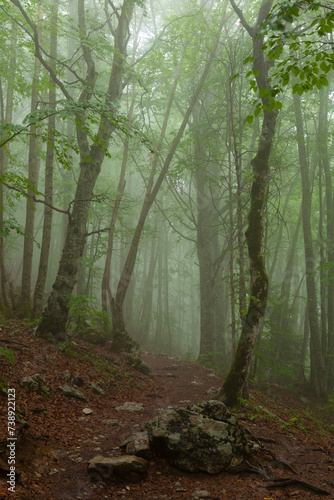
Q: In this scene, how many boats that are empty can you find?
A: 0